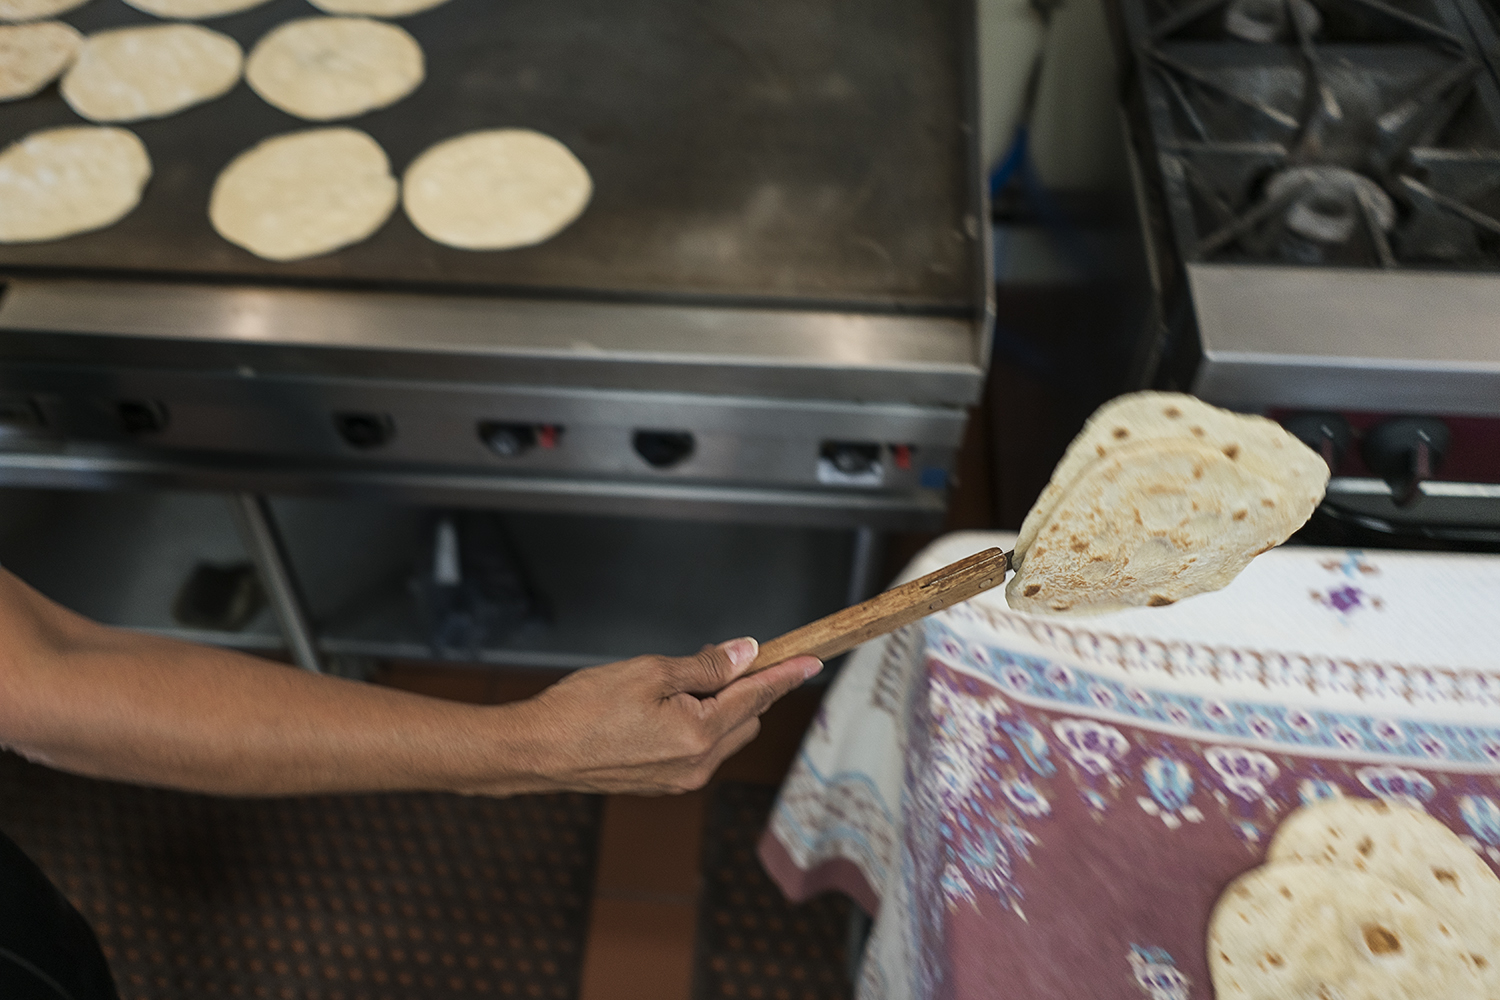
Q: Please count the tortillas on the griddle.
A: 9